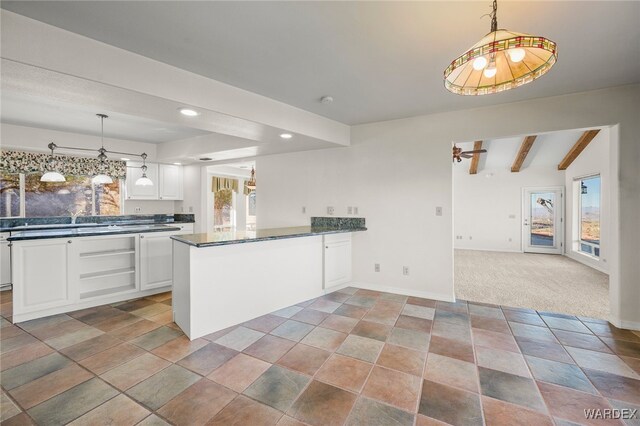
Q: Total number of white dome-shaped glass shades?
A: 3